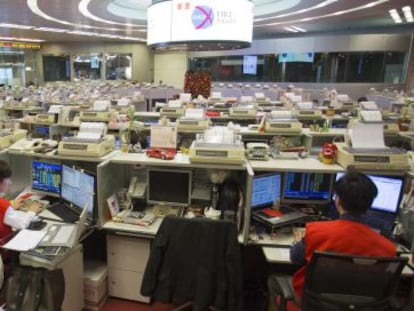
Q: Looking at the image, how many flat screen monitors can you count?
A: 6